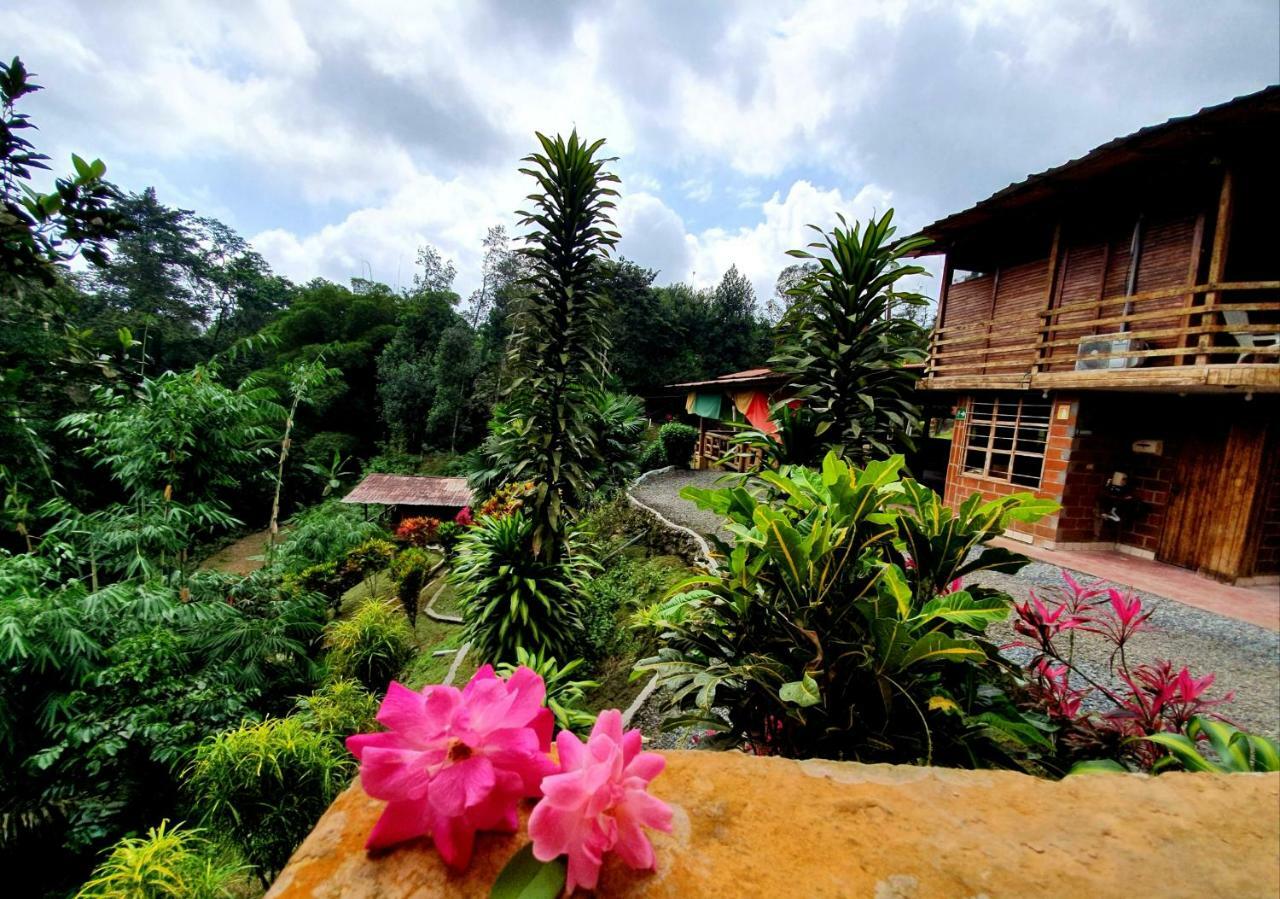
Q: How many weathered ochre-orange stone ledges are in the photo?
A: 1